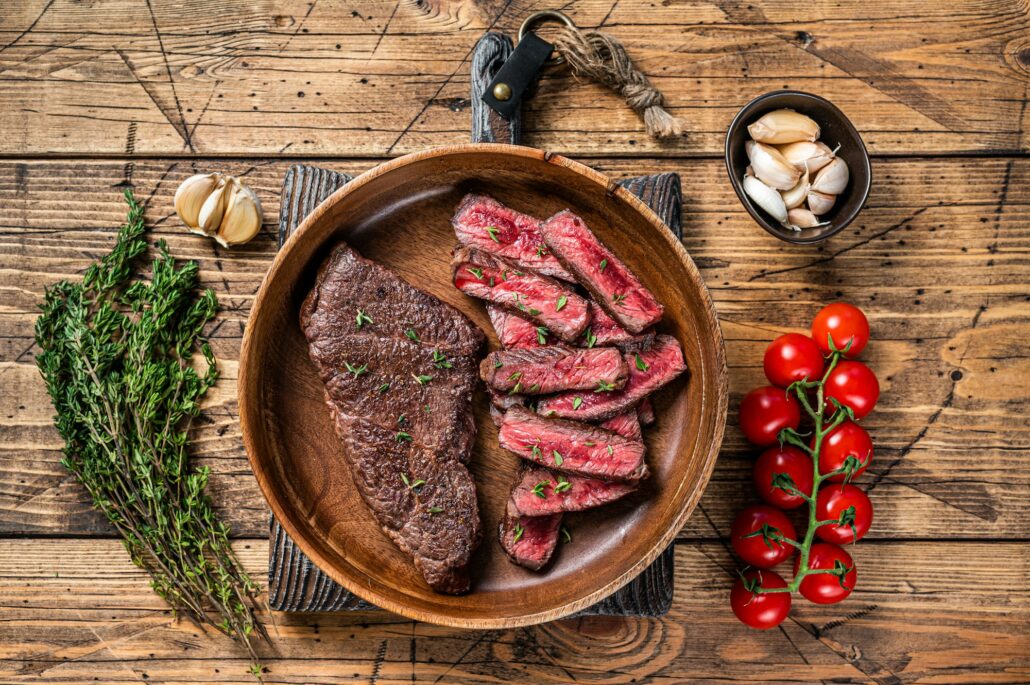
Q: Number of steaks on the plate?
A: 2